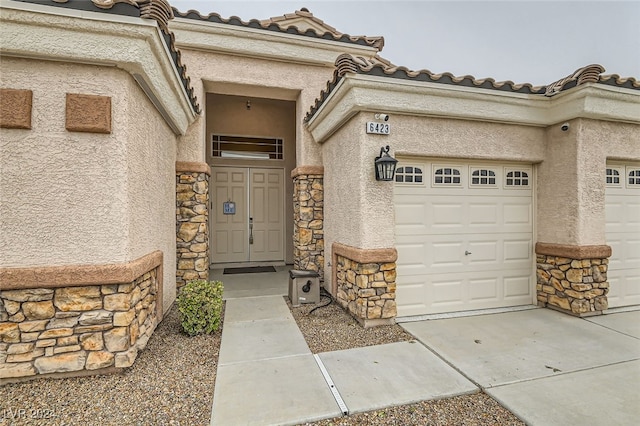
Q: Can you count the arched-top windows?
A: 6